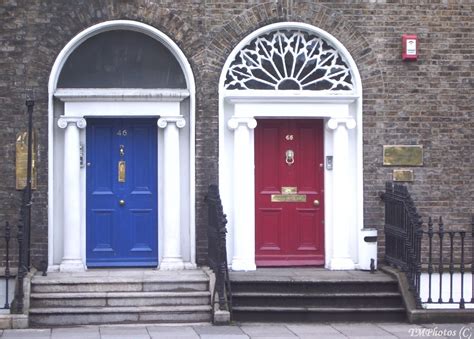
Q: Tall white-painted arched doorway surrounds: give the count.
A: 2